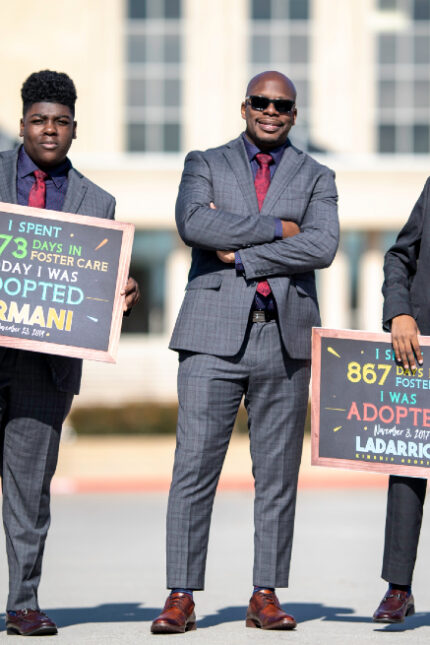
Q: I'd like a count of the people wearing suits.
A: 3